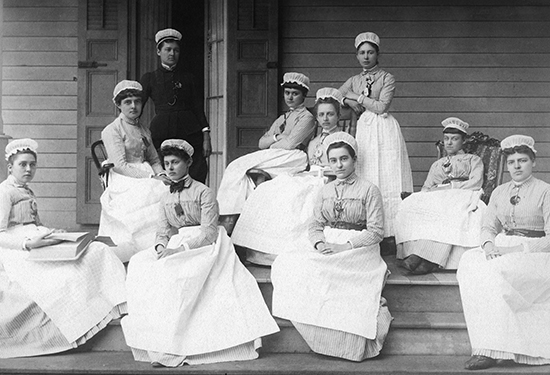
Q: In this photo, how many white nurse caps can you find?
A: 10